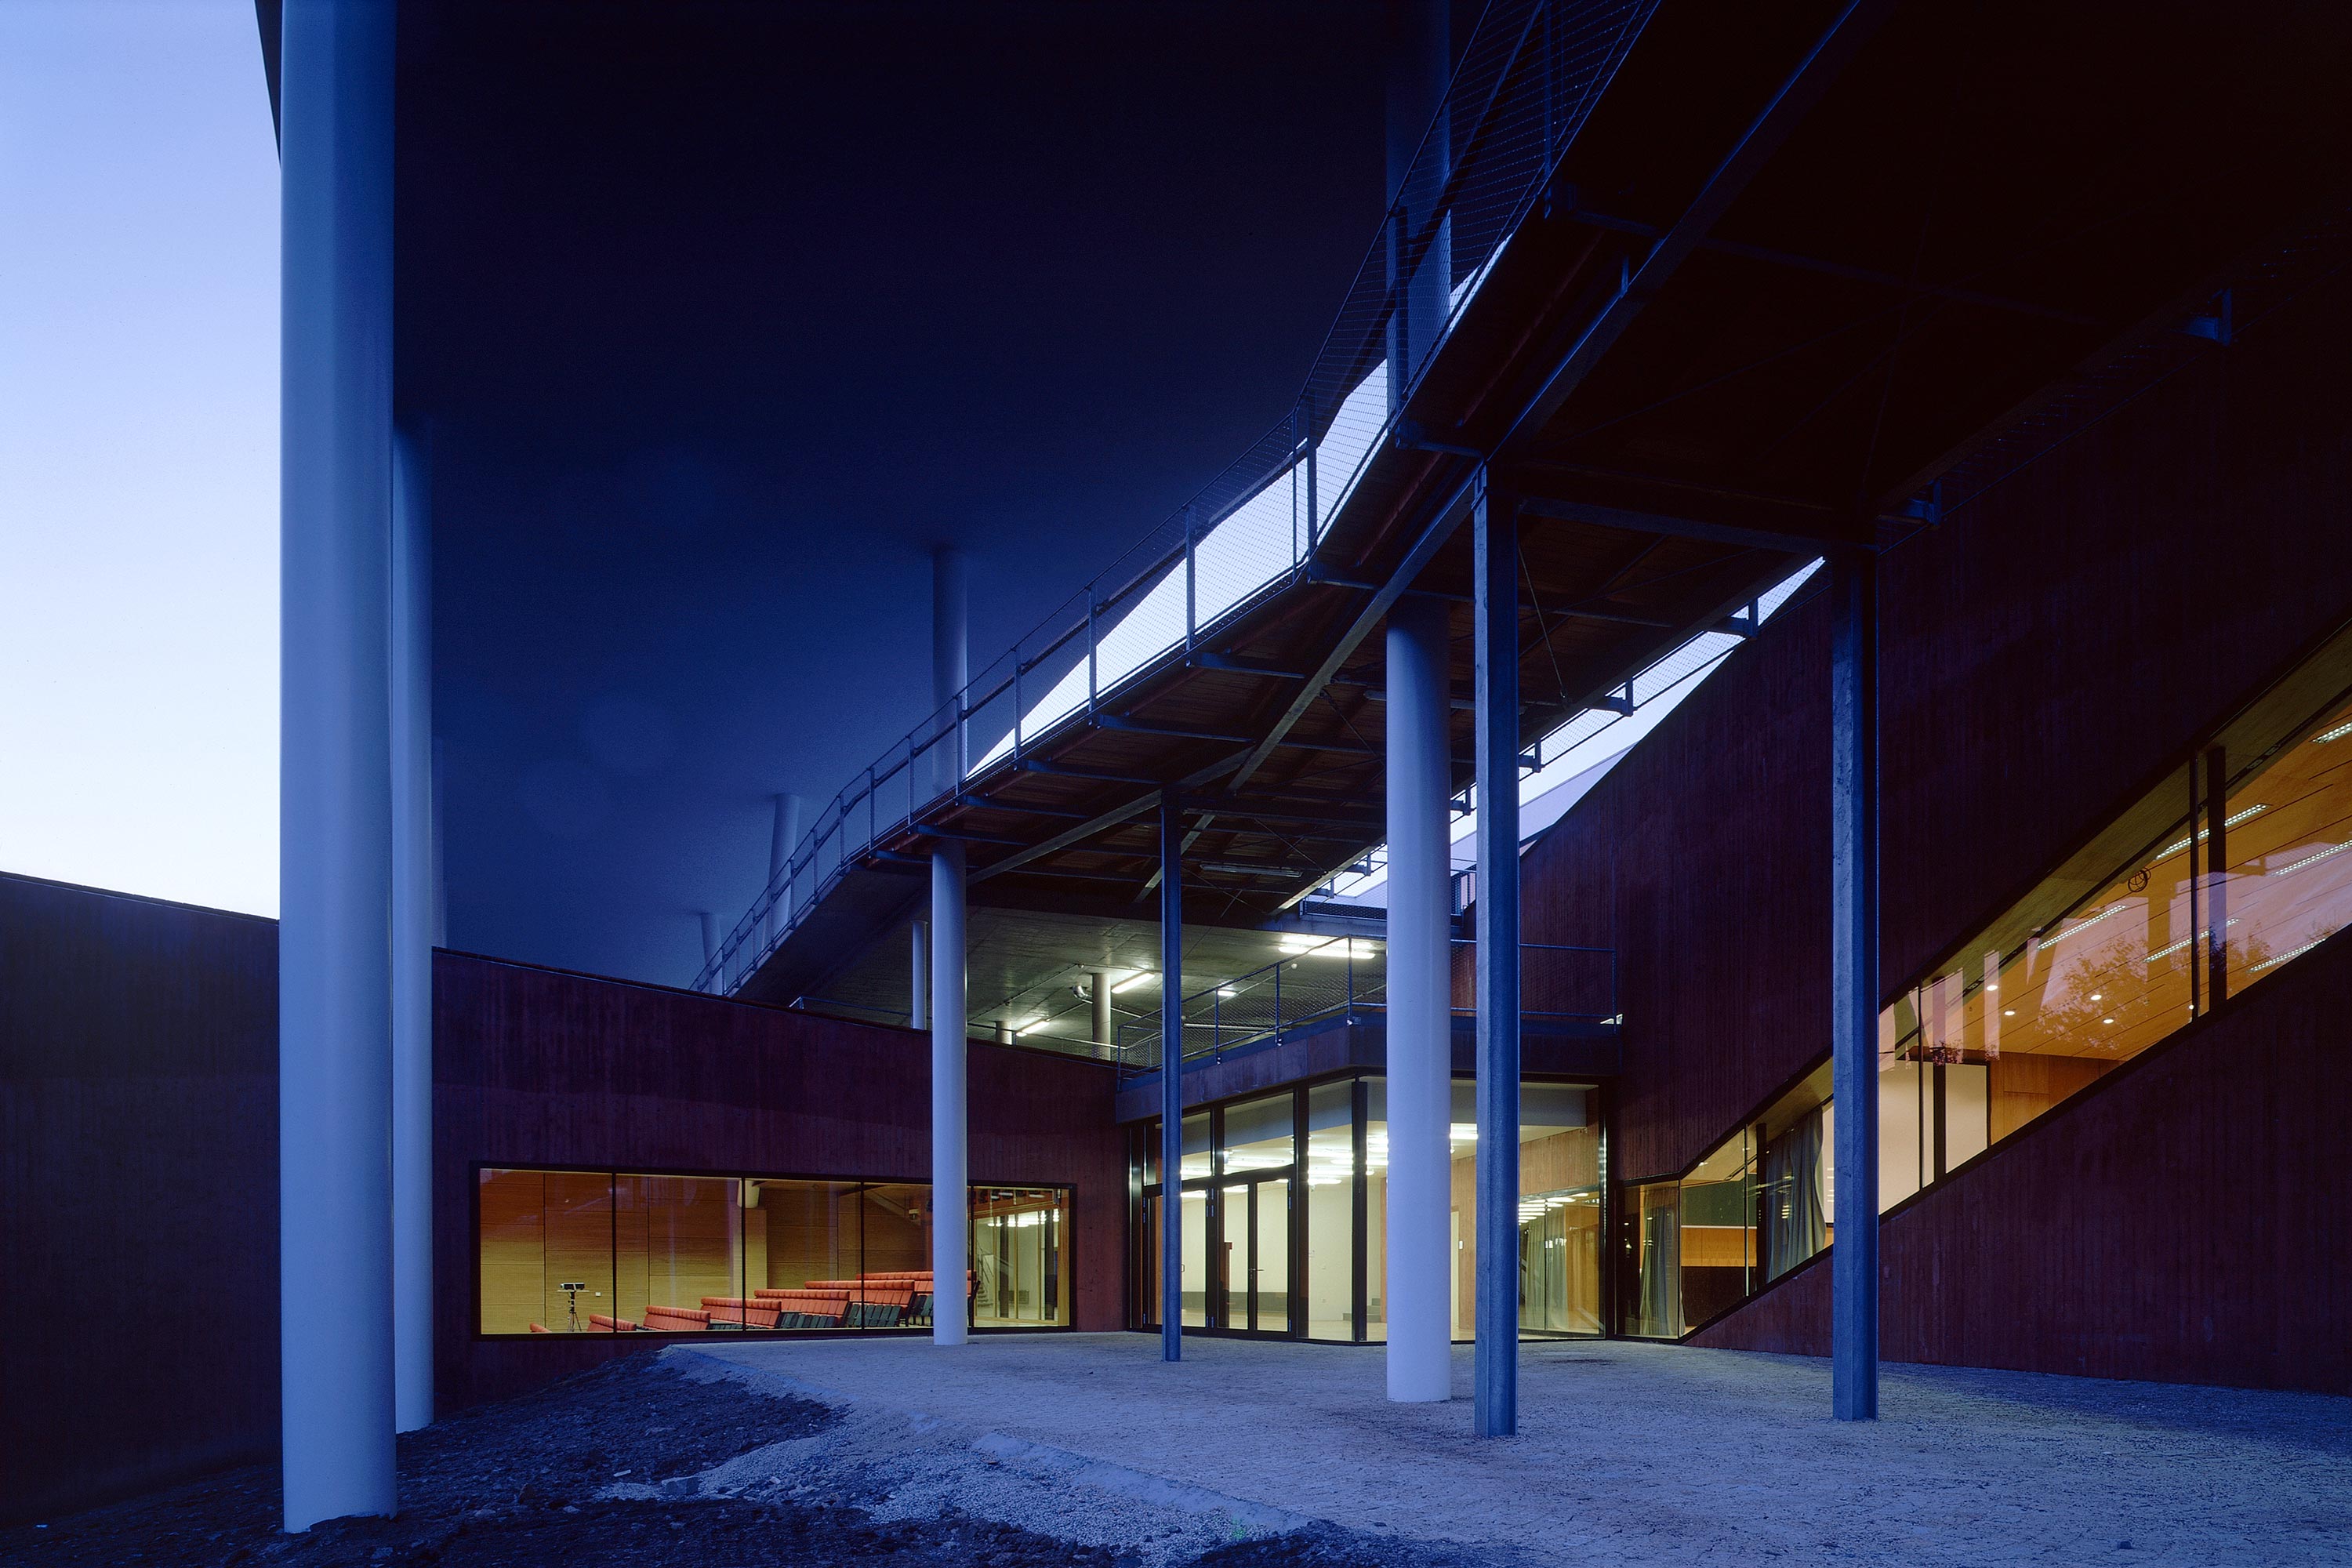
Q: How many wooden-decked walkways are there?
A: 1